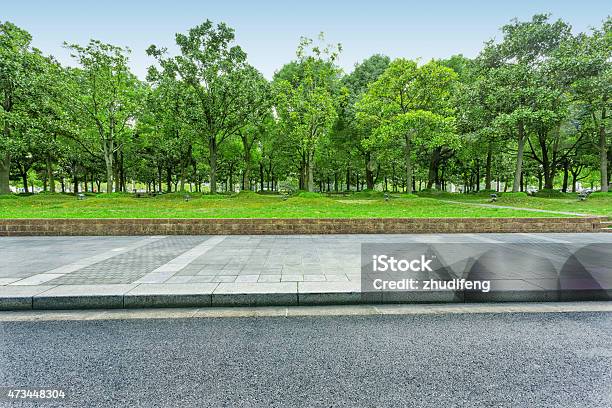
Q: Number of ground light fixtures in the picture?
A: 6